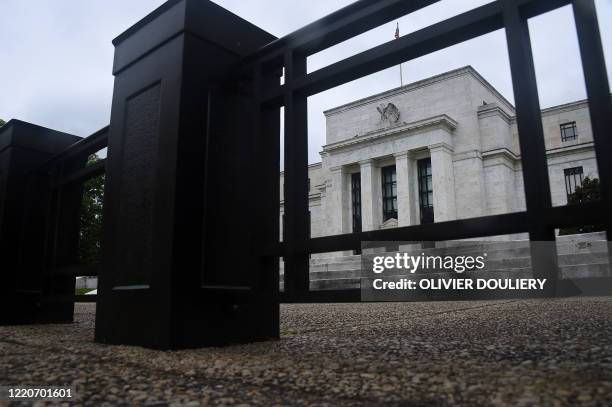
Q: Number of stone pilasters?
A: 4